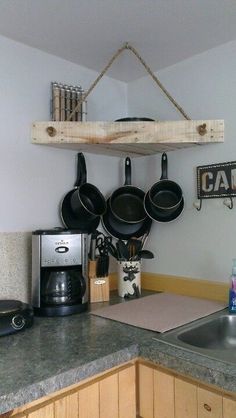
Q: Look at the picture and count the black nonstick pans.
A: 6